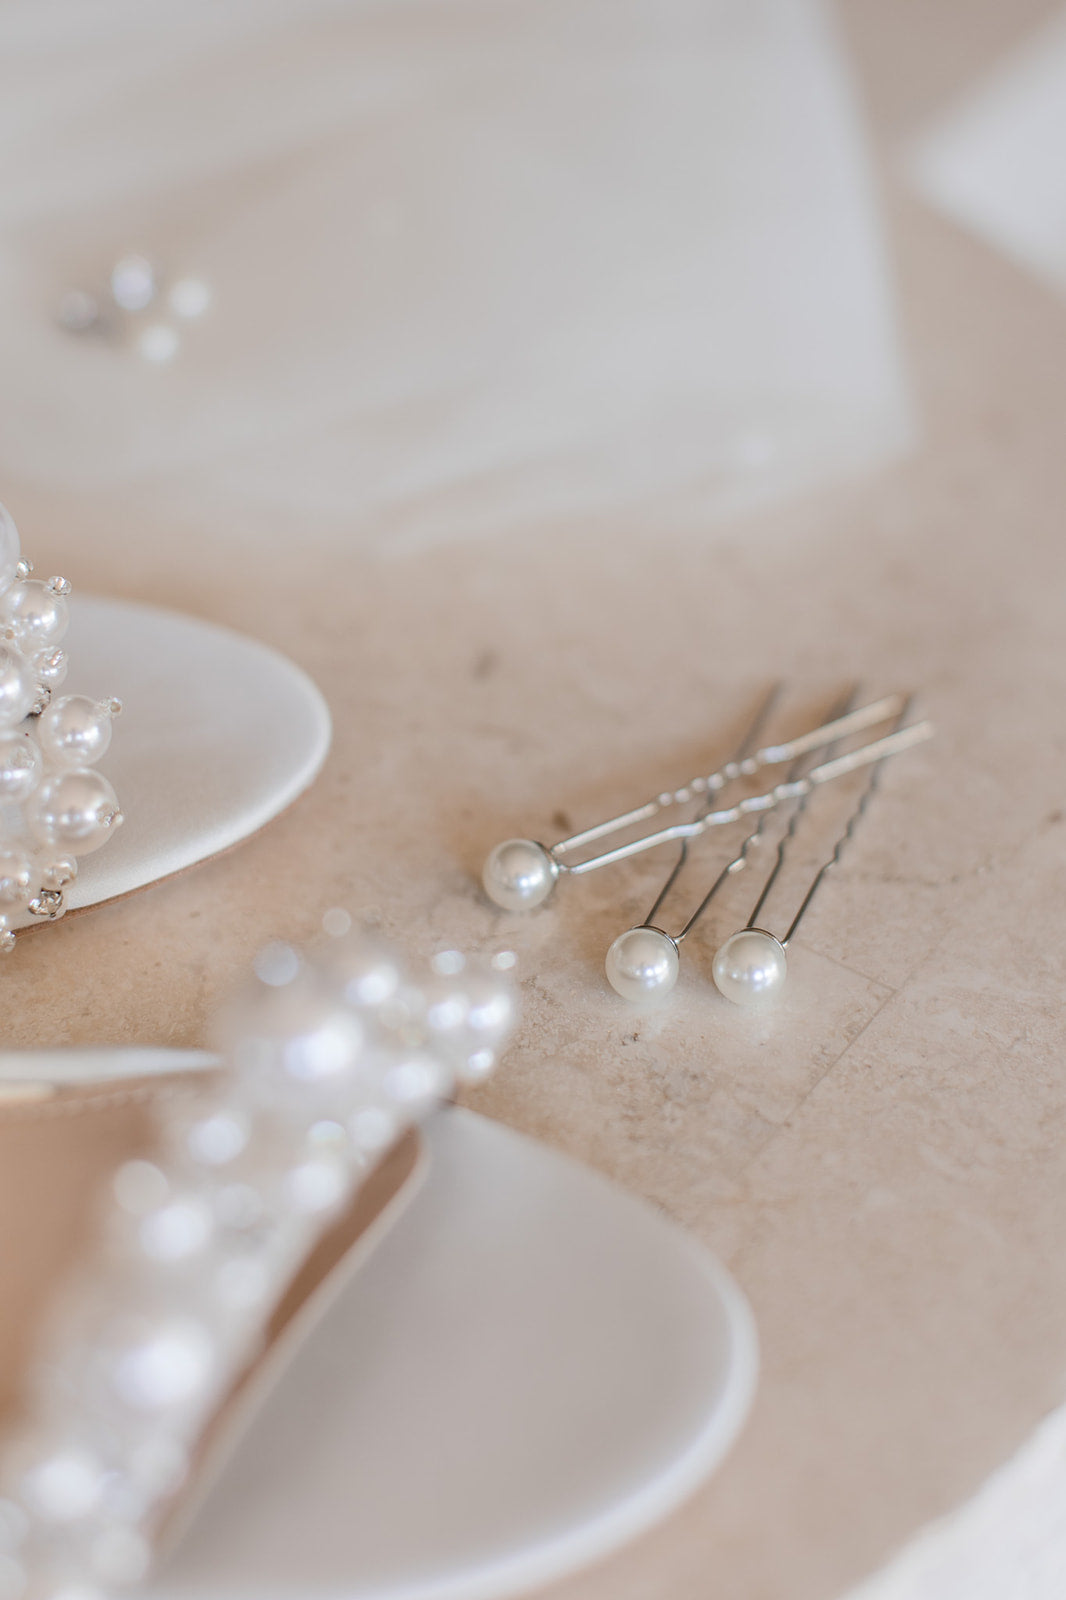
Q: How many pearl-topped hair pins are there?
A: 3